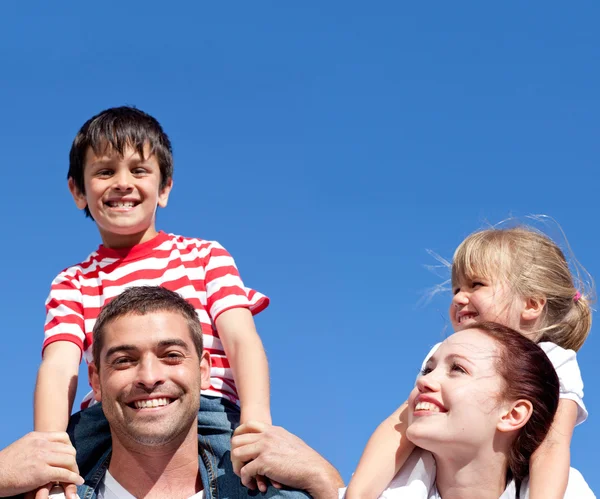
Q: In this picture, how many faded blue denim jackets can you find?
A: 1